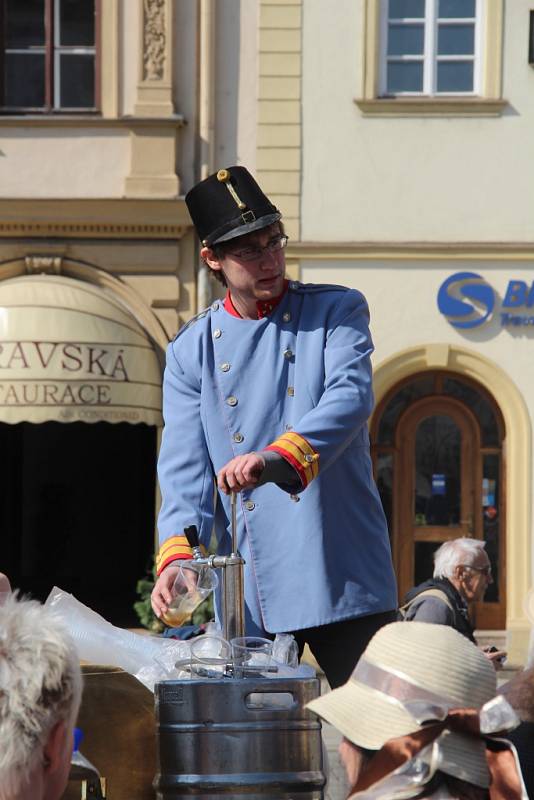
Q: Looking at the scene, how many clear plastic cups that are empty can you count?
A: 2